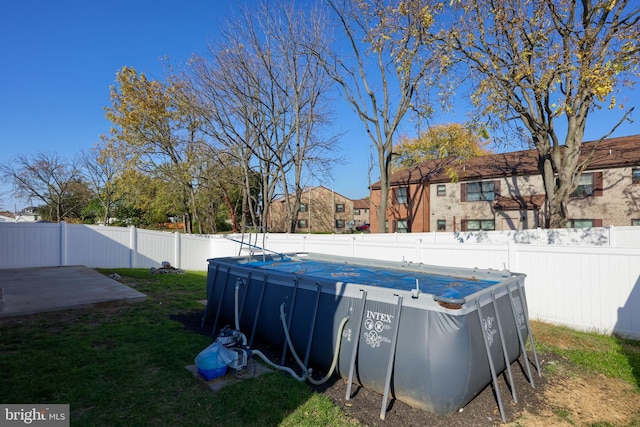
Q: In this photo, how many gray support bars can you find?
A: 12